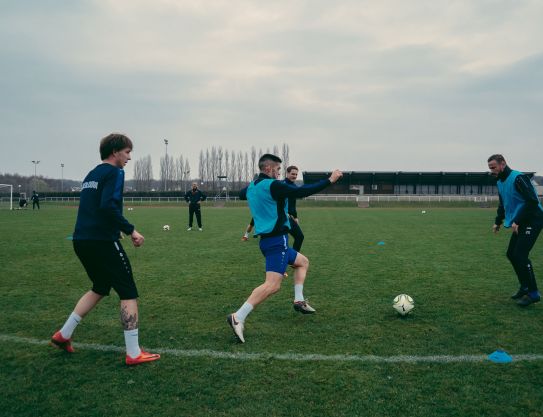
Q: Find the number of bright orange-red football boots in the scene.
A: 2